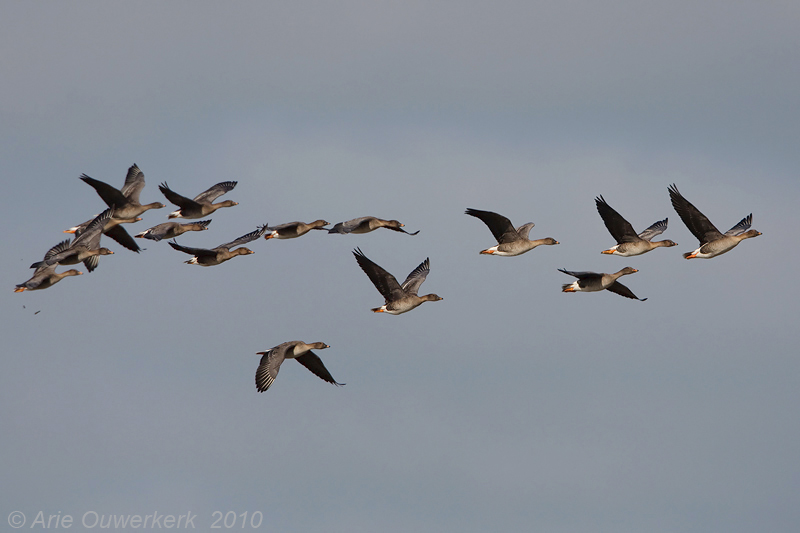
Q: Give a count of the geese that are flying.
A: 15